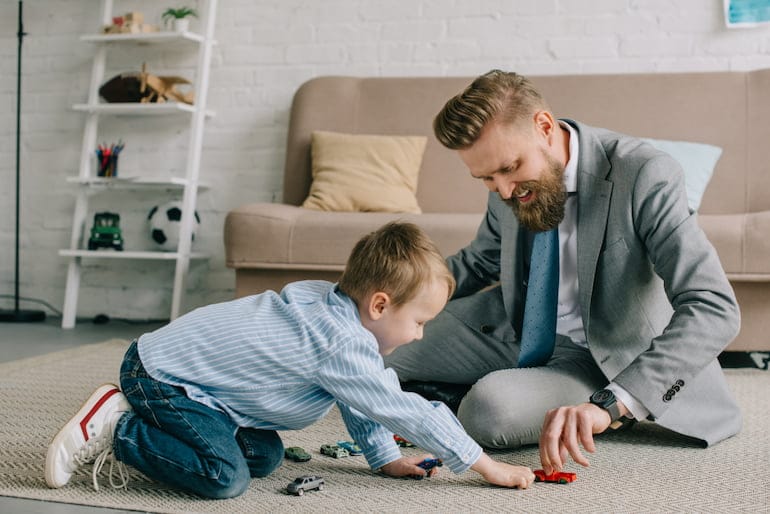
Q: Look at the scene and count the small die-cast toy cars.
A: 7